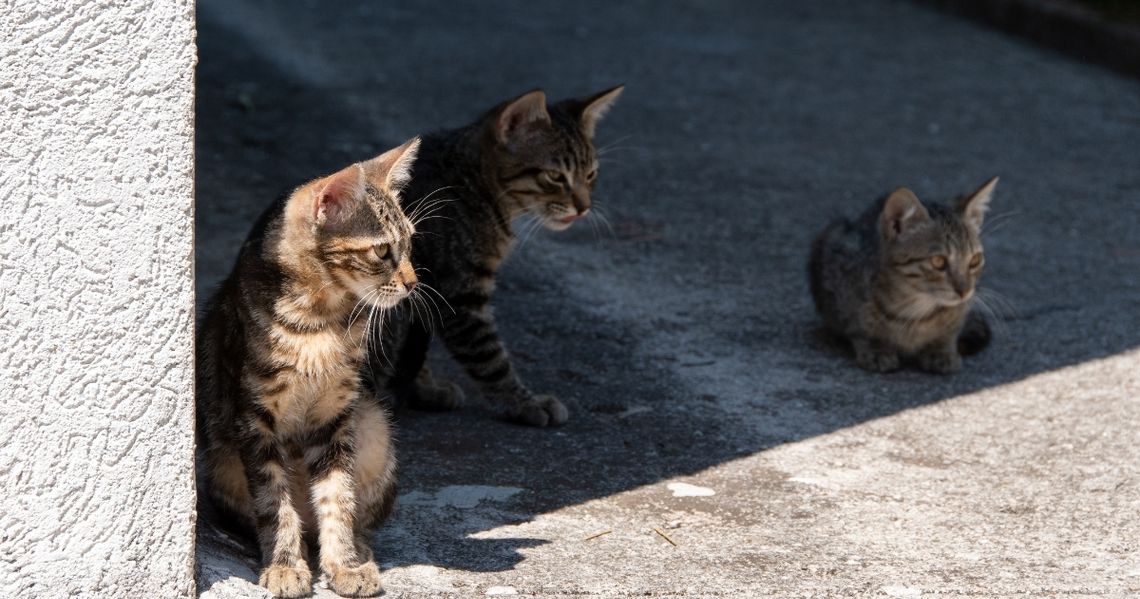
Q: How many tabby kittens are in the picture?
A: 3